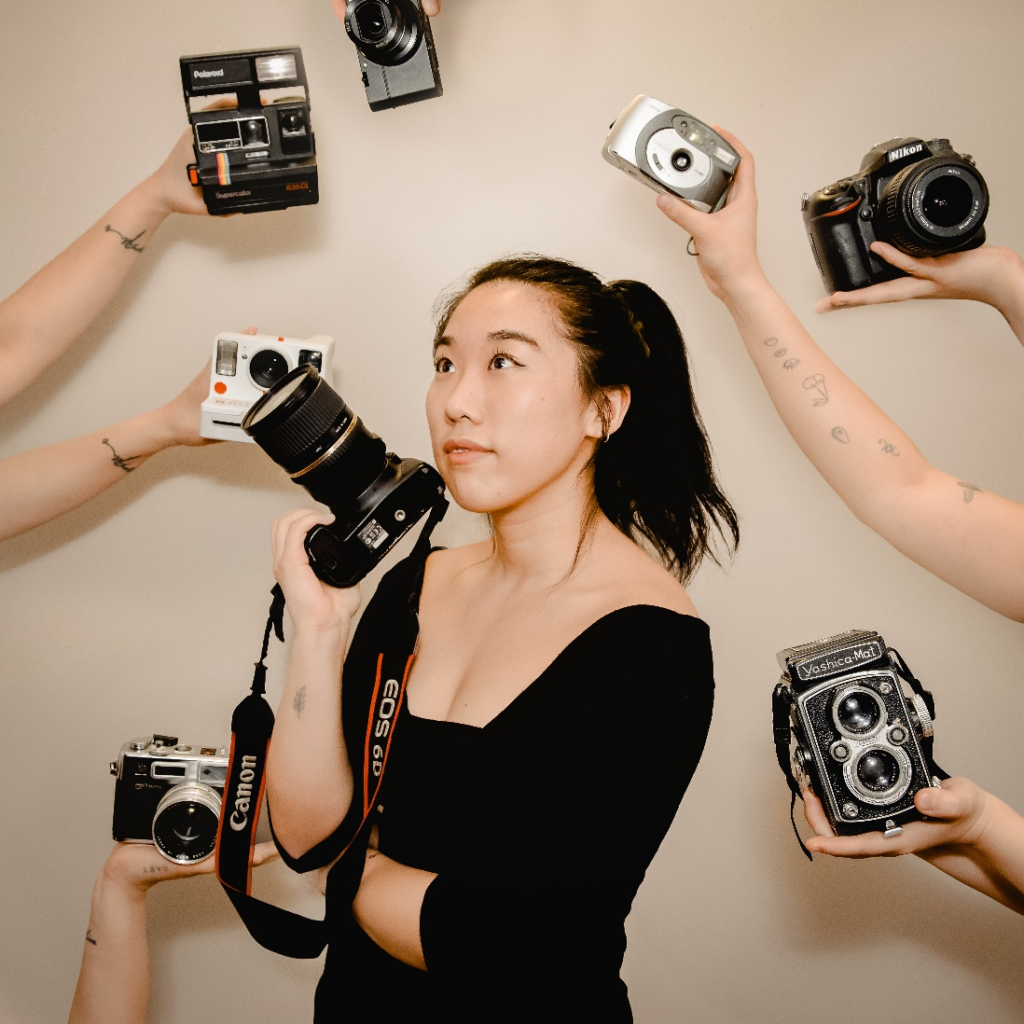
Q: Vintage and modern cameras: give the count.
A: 8